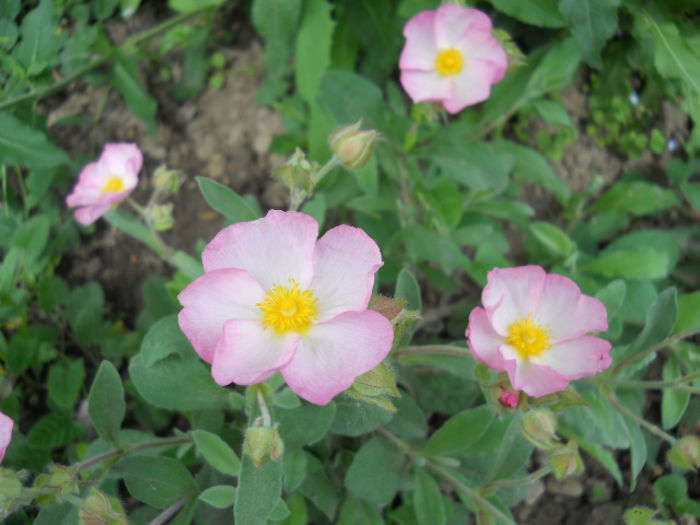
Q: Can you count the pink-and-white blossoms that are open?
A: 4